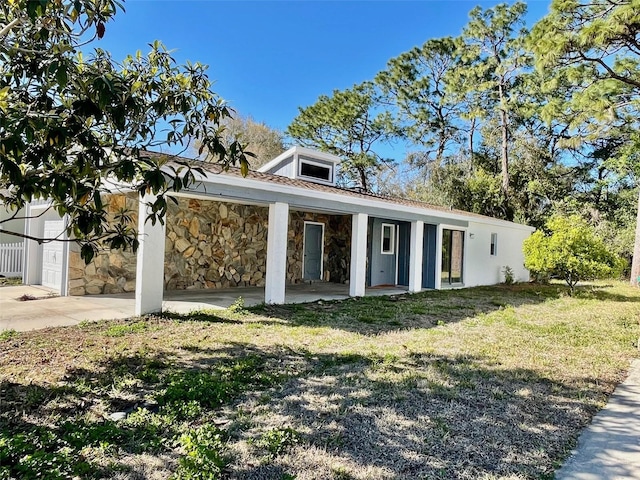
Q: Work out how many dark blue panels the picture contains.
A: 2